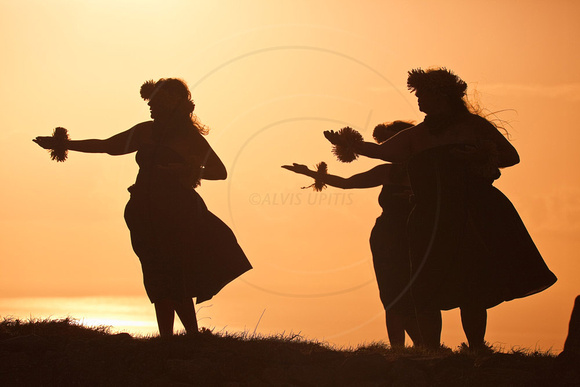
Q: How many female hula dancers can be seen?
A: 3